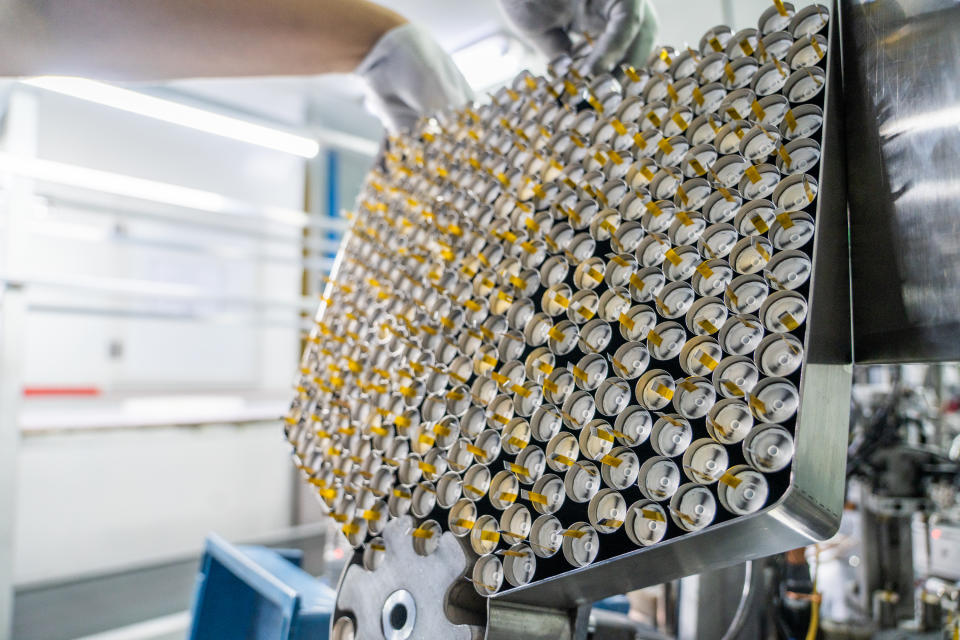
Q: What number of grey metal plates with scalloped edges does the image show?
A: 1